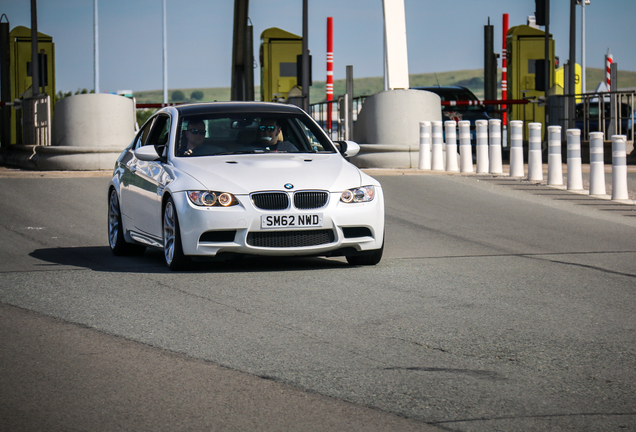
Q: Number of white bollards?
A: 12